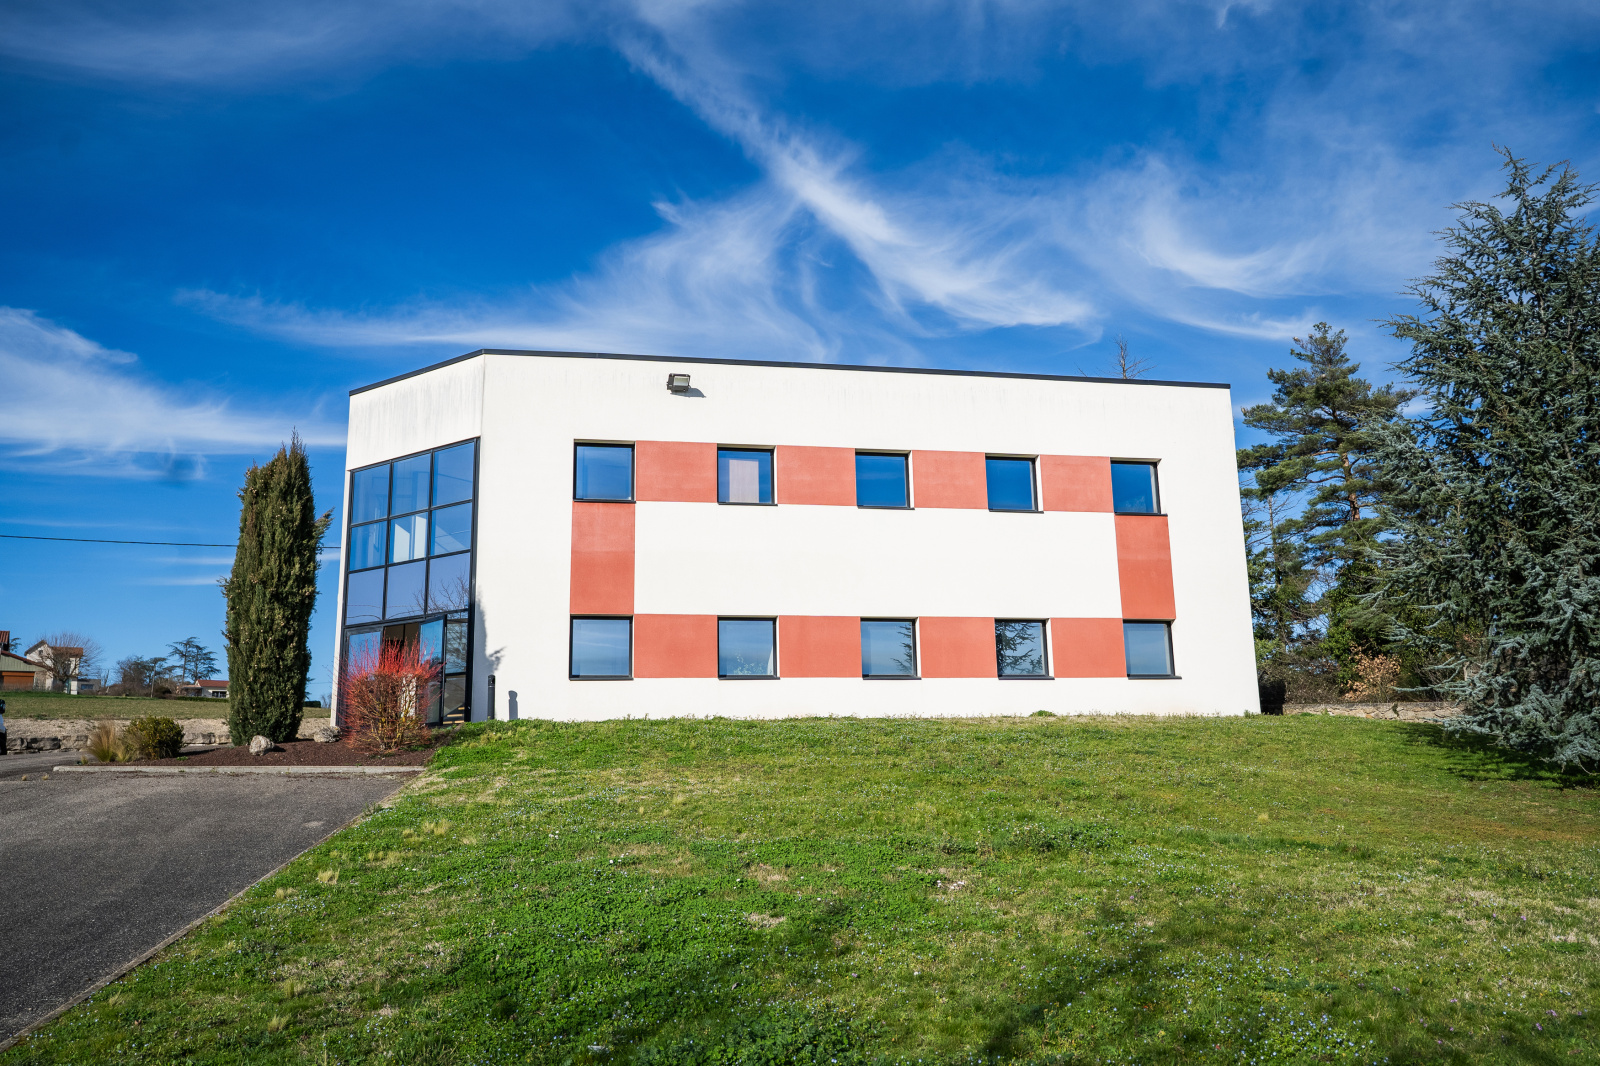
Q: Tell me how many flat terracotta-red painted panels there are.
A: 10